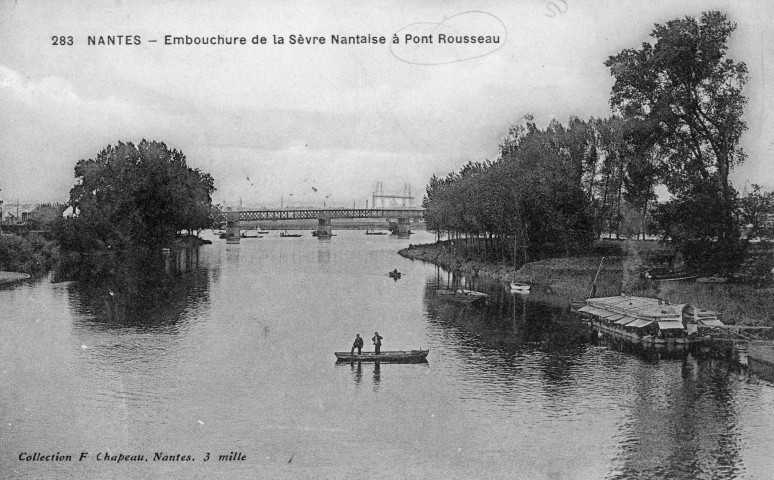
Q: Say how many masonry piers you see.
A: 3